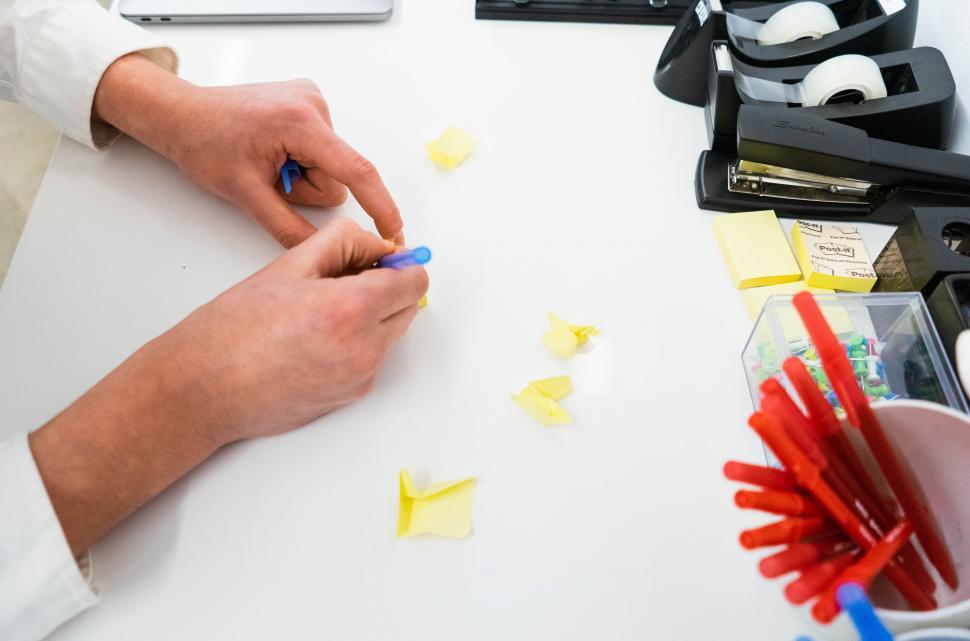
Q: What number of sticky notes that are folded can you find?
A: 4